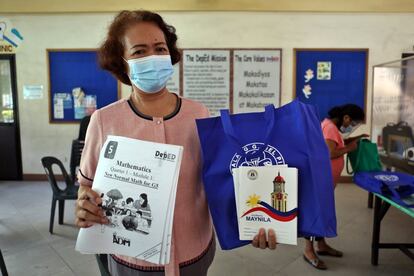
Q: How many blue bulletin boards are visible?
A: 2